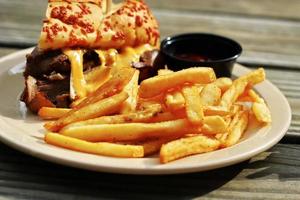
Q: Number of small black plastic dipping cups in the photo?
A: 1